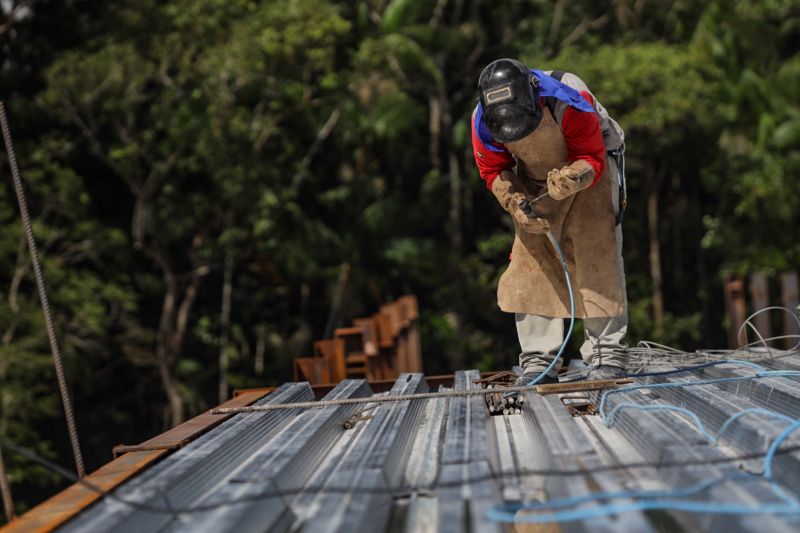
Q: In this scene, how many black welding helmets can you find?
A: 1